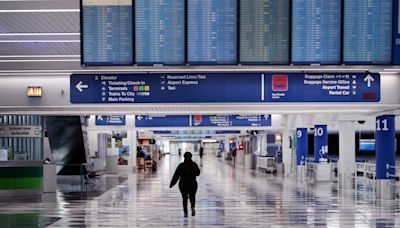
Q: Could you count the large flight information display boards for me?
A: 6